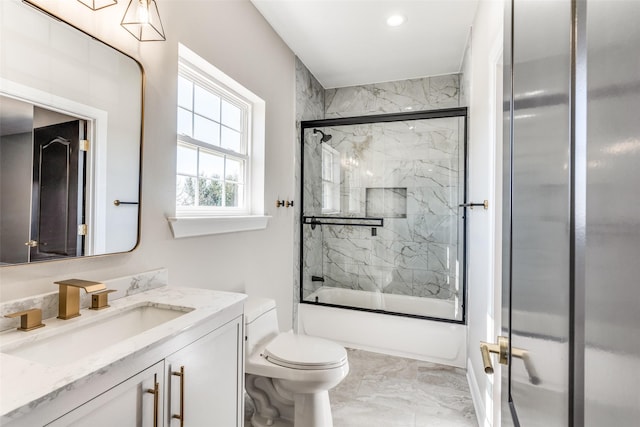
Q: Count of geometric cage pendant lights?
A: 2